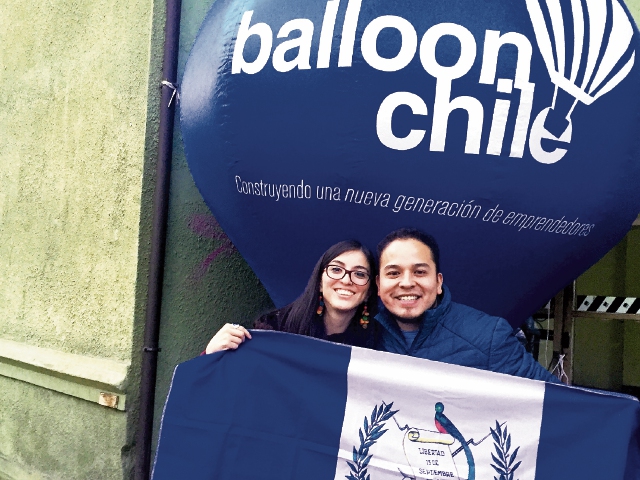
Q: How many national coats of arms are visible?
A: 1